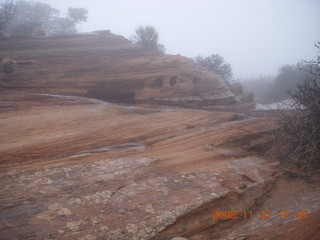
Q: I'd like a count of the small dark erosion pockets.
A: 3